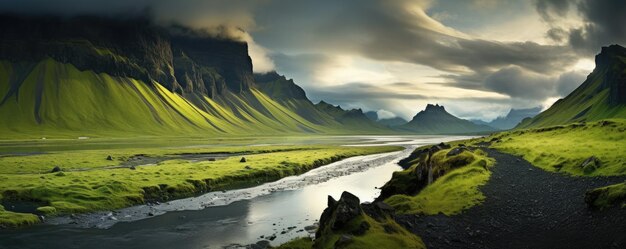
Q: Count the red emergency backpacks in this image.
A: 0